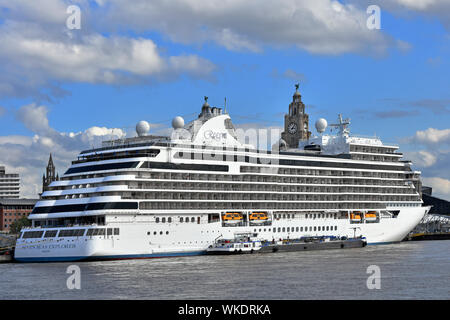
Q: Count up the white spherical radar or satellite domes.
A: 3